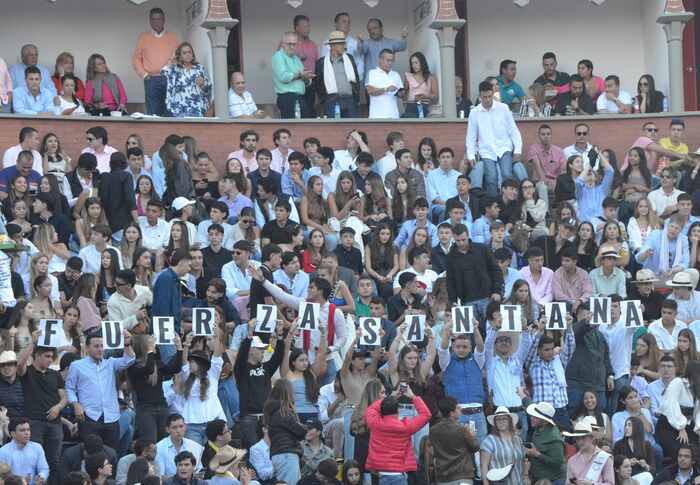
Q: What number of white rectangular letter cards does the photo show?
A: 13